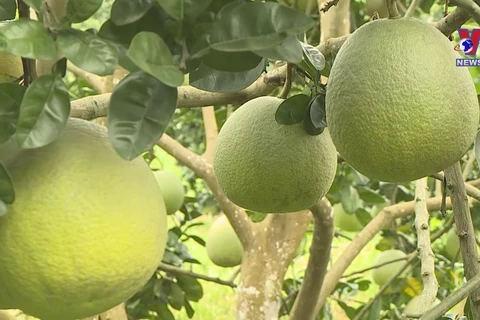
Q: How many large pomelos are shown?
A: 3